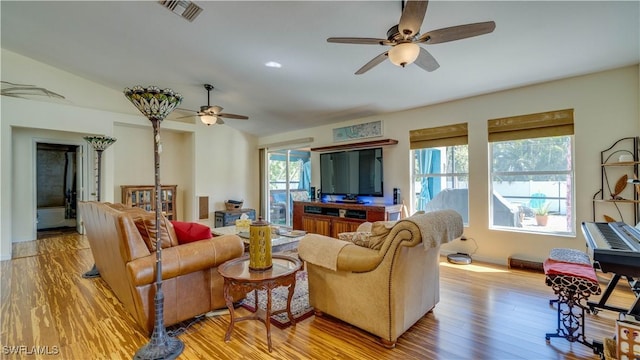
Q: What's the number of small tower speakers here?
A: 2